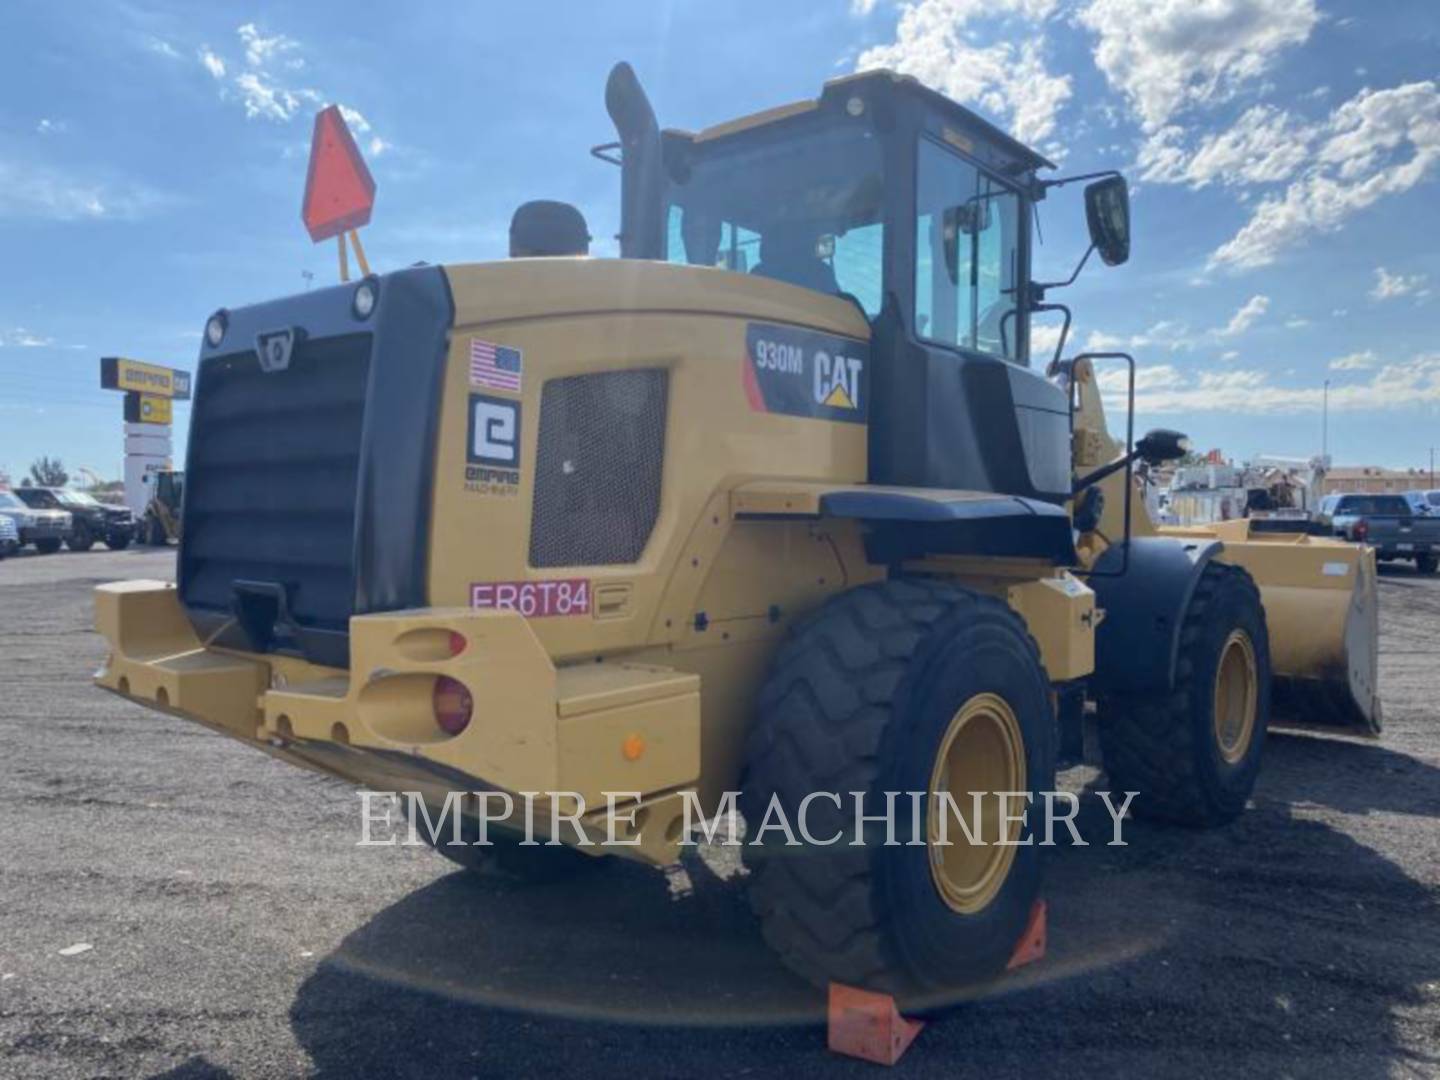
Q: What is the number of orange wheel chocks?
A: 2